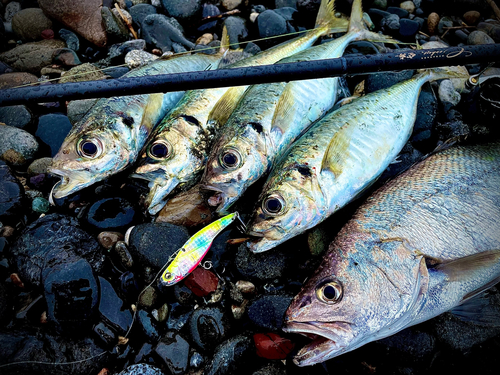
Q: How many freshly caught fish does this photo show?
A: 5